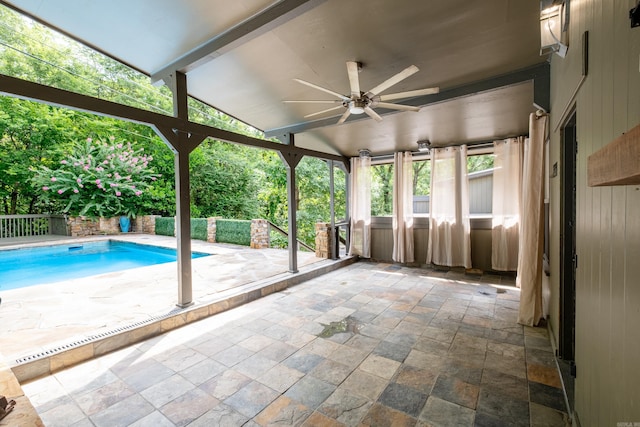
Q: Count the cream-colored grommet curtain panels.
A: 5